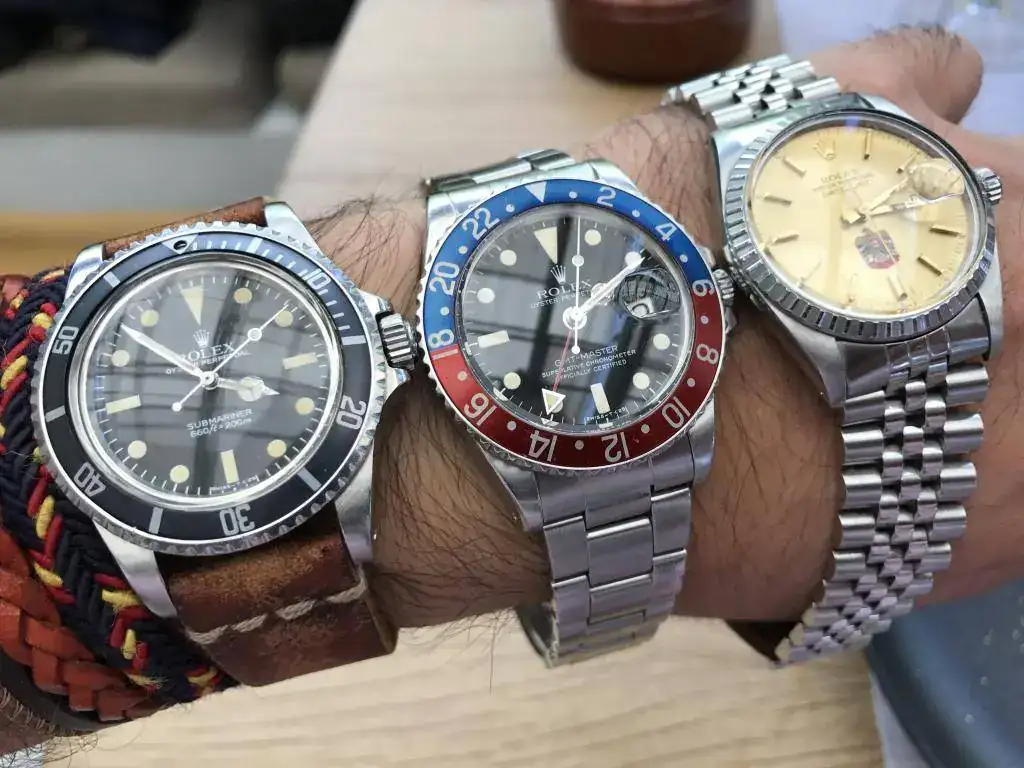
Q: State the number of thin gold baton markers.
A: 10